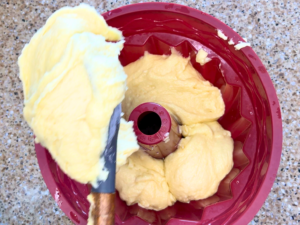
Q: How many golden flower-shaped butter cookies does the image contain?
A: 0